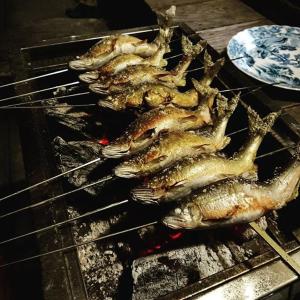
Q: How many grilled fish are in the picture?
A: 8